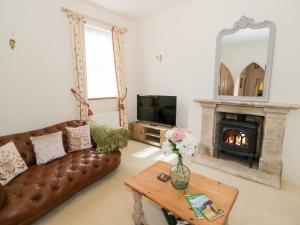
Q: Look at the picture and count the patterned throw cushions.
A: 3